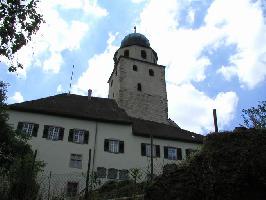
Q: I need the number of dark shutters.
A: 12